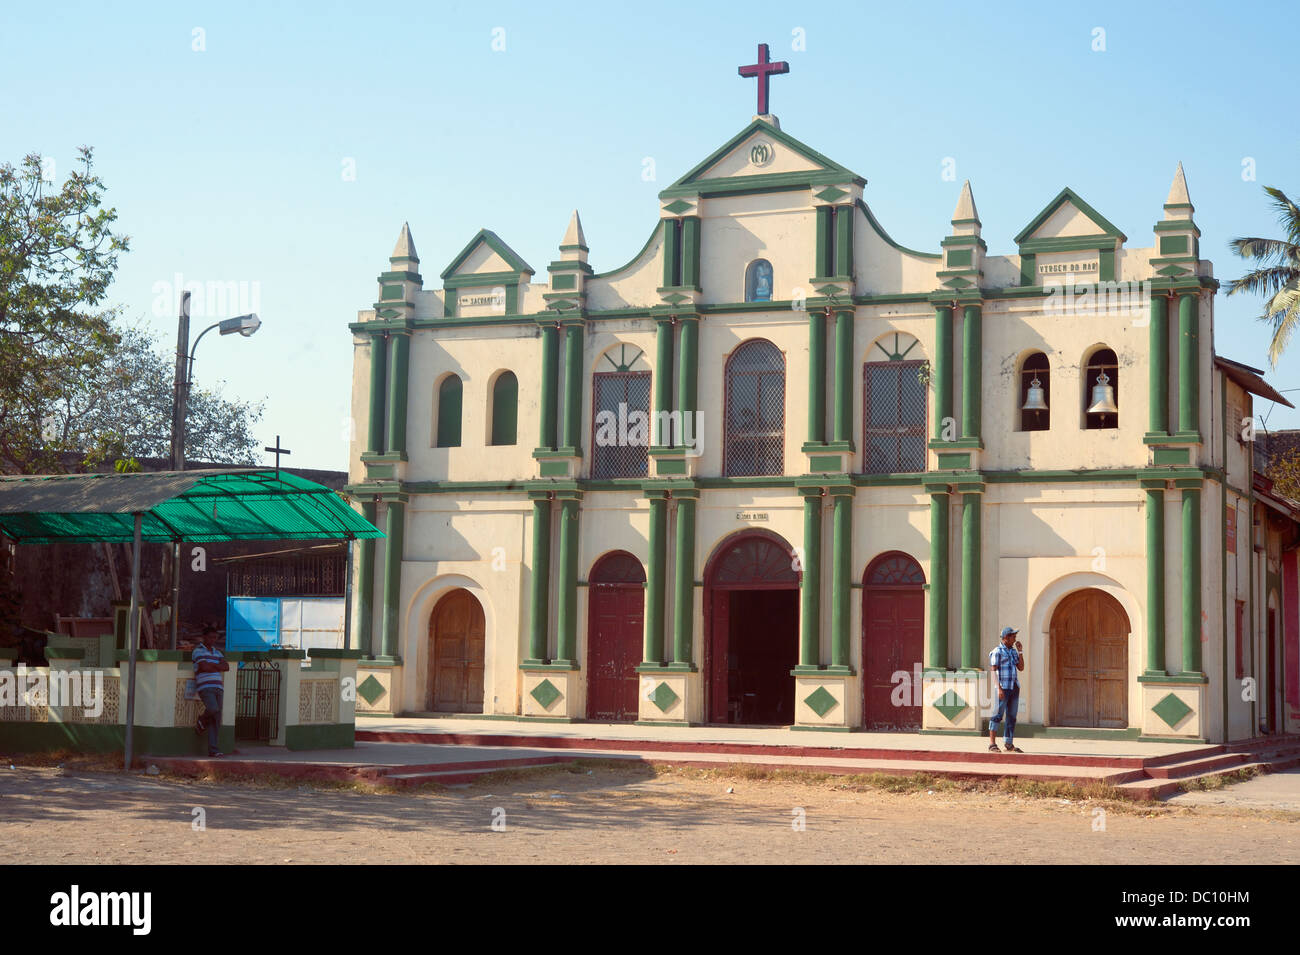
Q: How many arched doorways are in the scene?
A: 5